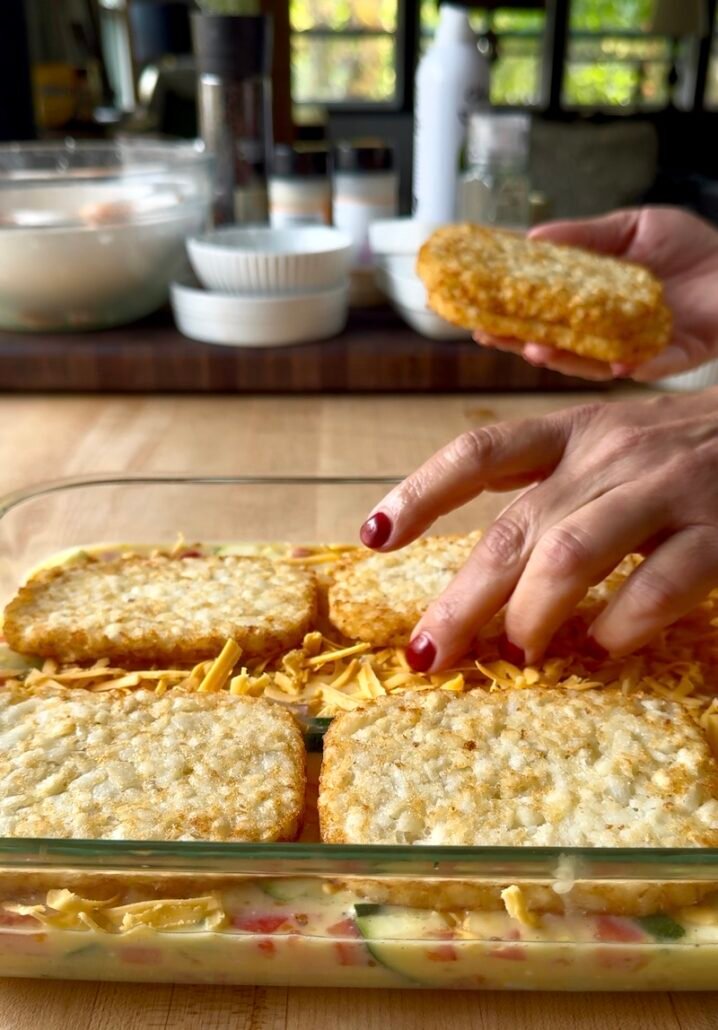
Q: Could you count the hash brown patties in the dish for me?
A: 4